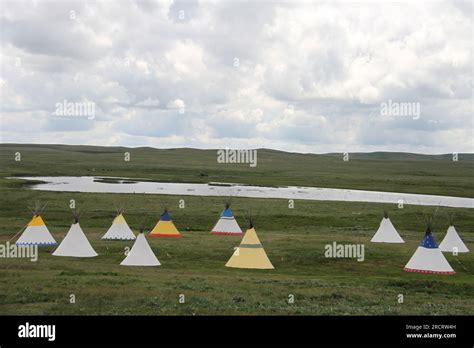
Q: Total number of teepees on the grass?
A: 10